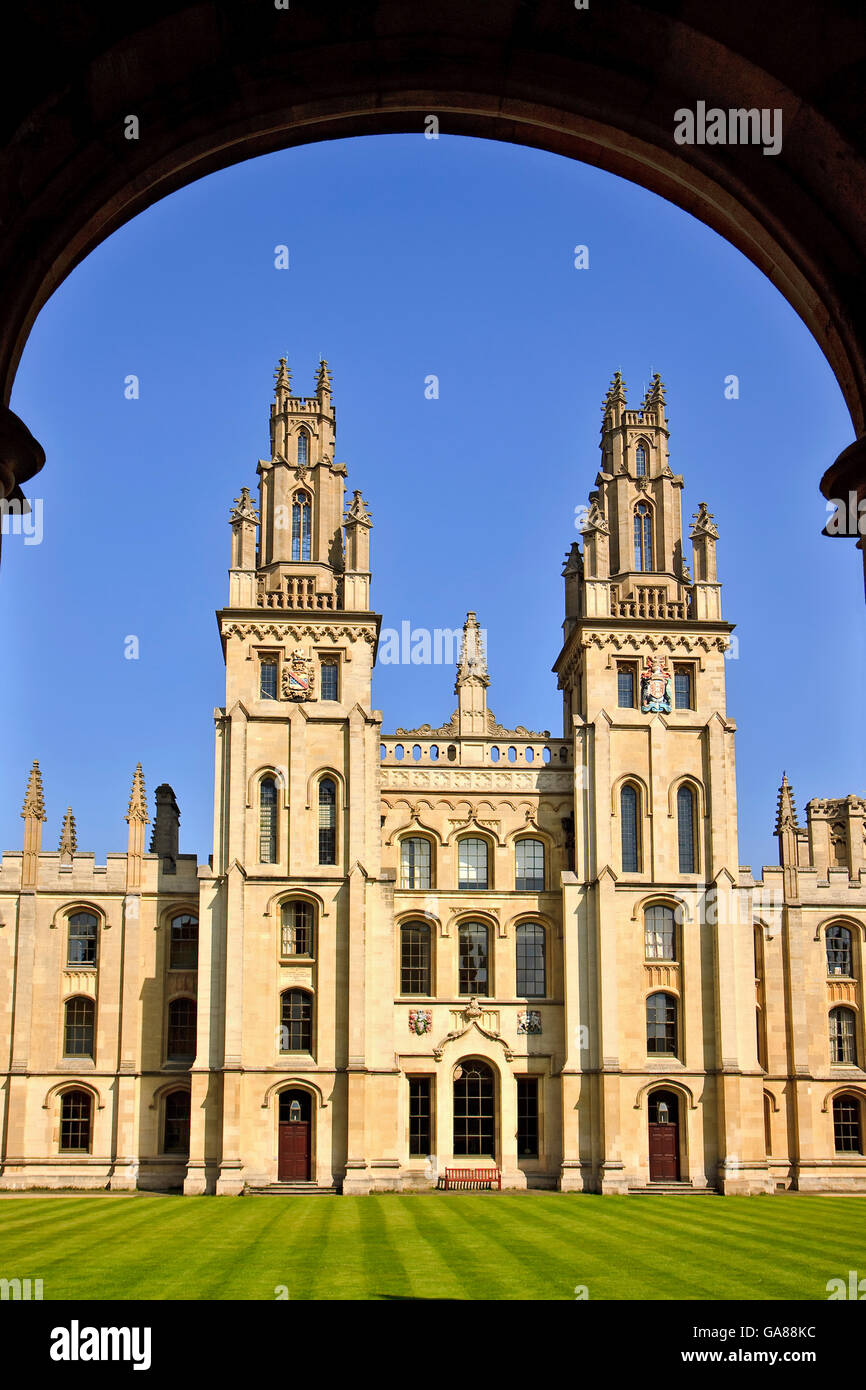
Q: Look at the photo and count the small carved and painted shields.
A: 4